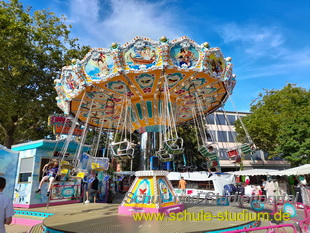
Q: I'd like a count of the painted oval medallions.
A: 5